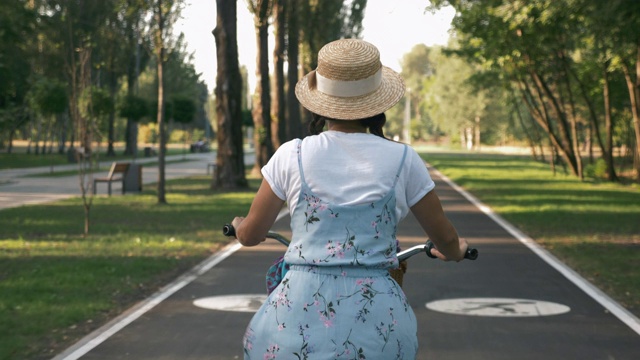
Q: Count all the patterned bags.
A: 1